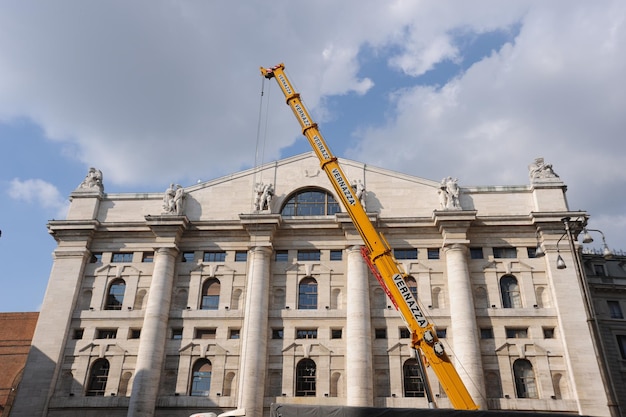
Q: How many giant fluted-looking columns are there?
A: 4